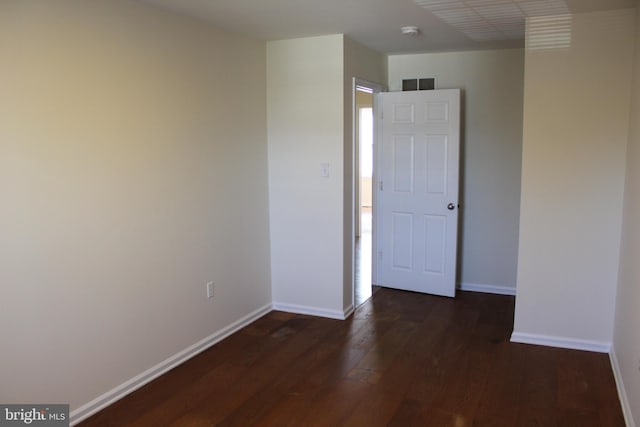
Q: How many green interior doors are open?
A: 0